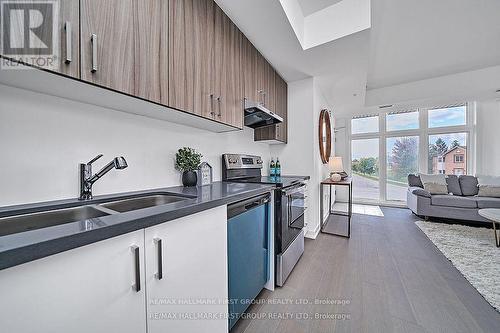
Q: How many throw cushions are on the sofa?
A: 2